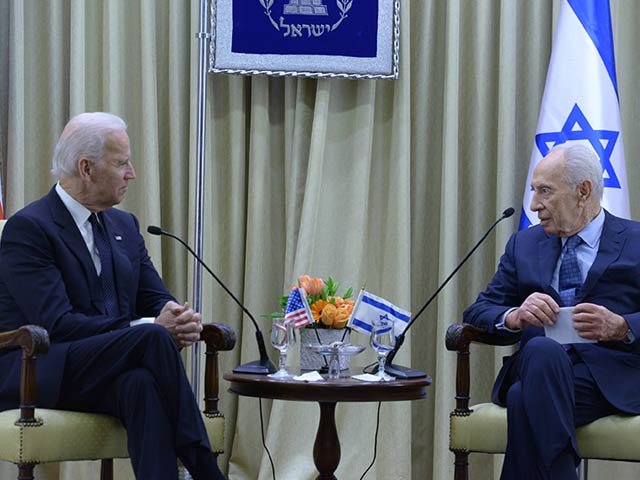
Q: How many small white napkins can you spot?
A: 2